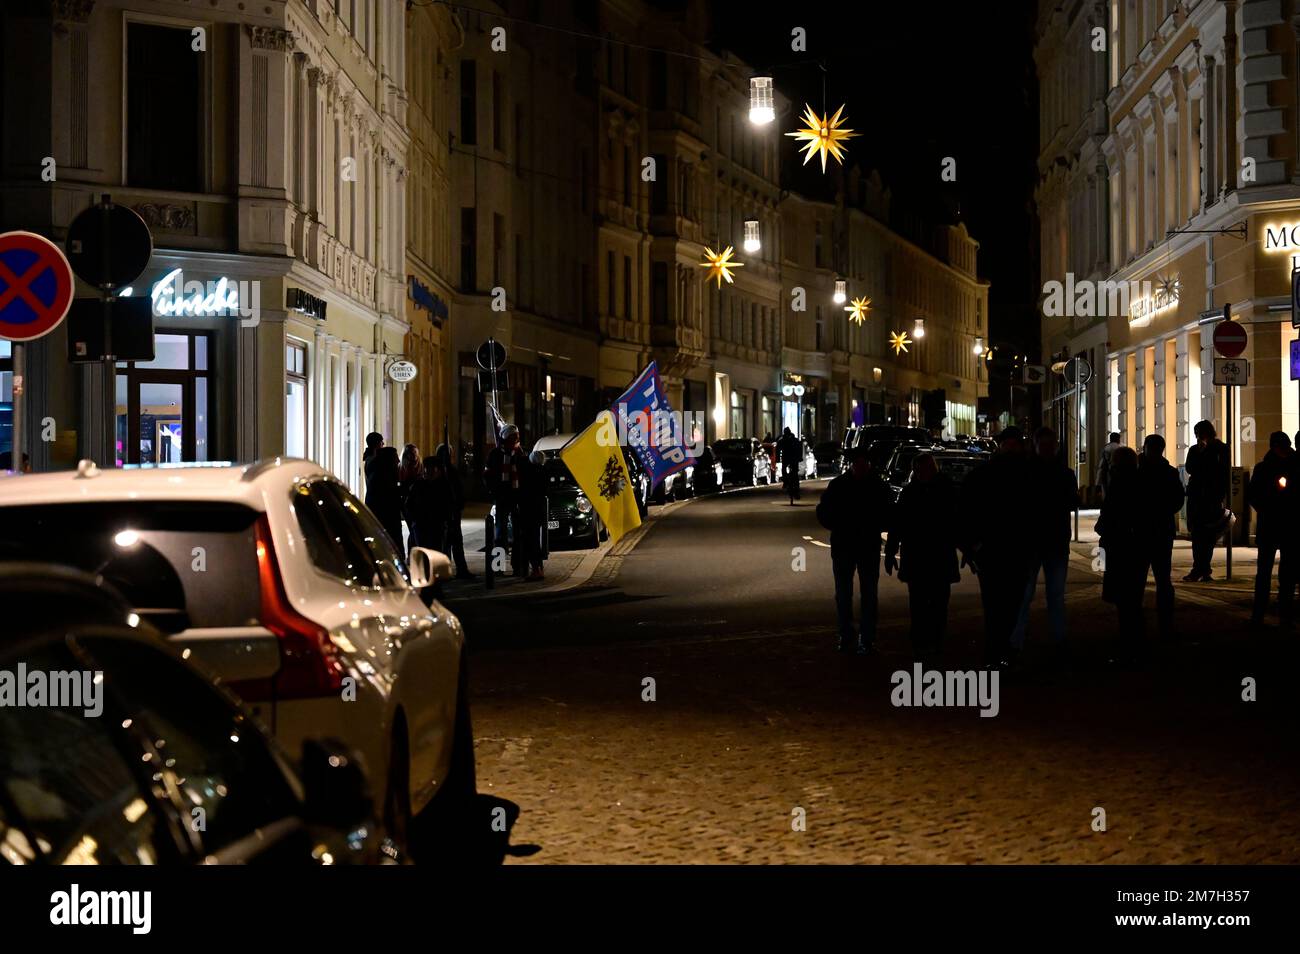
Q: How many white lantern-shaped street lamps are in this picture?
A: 5